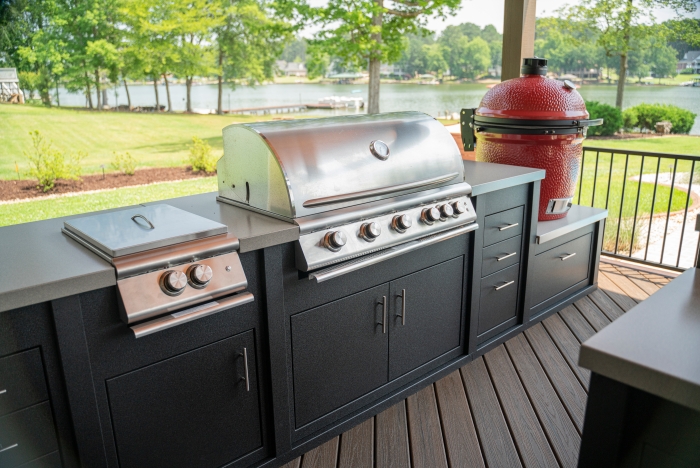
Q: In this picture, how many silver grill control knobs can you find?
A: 8